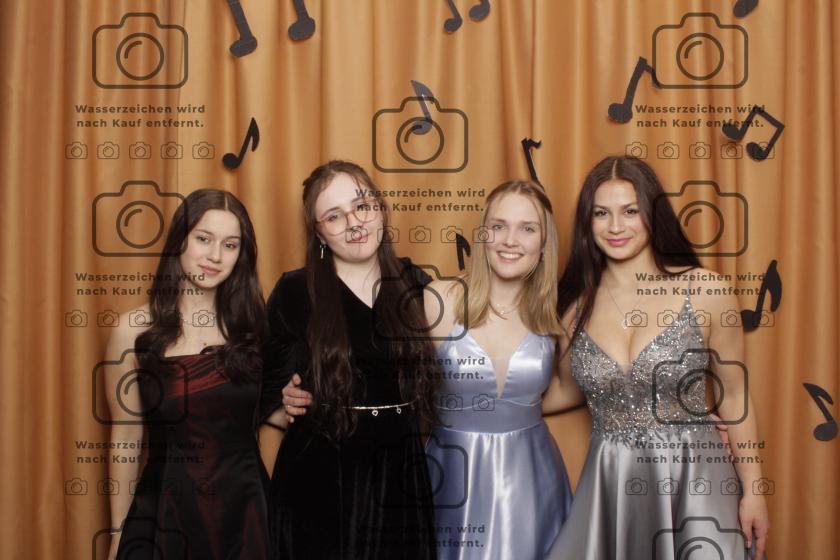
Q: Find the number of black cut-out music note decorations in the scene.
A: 13